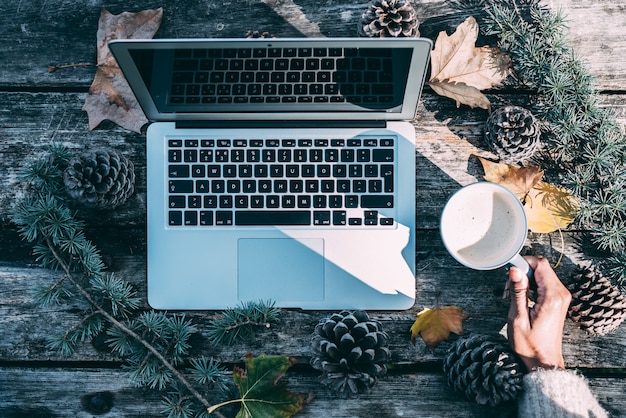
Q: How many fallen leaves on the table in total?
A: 6